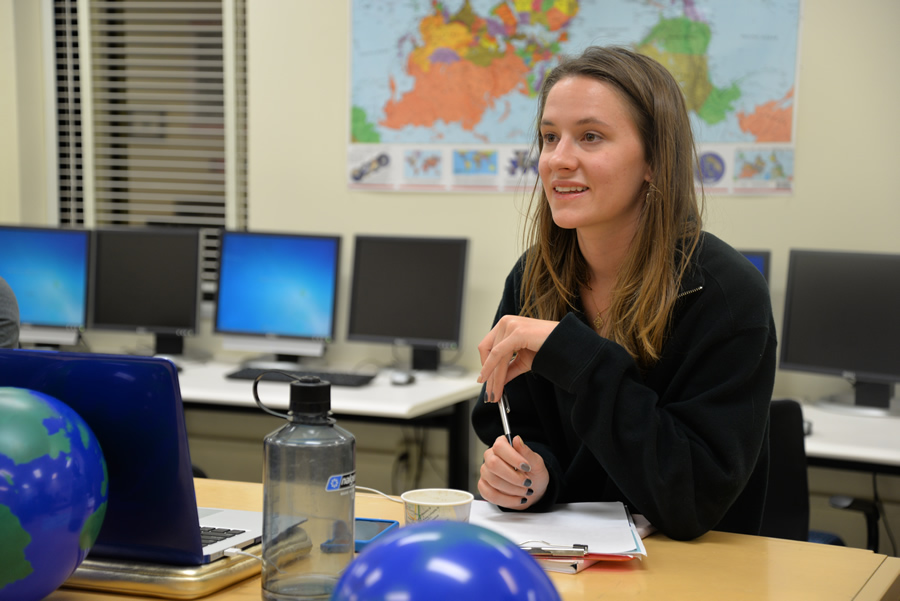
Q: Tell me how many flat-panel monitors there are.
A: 6